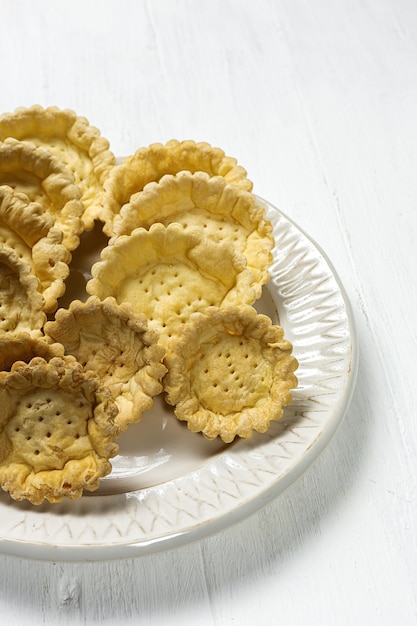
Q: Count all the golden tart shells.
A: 11